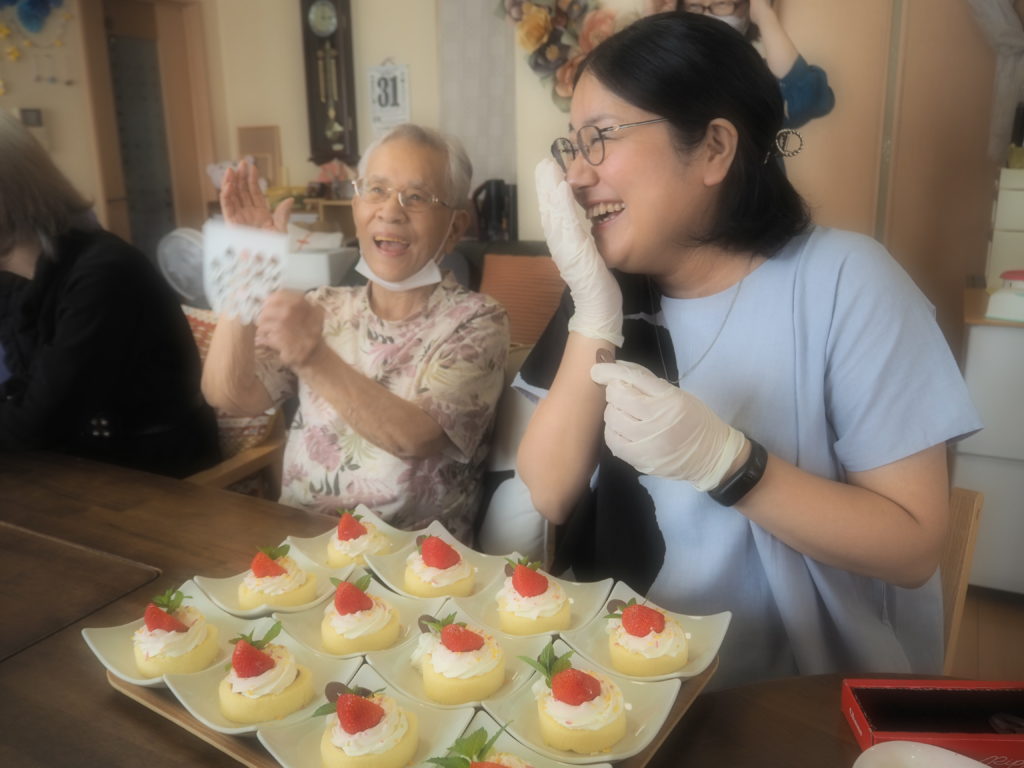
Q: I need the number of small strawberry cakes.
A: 12